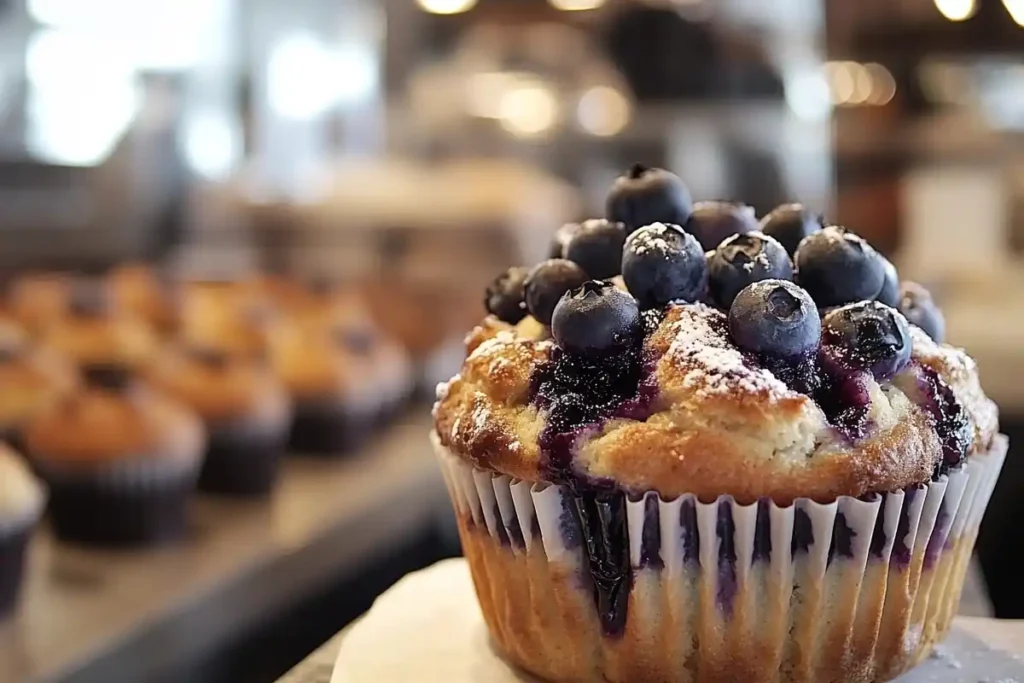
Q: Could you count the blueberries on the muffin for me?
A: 15